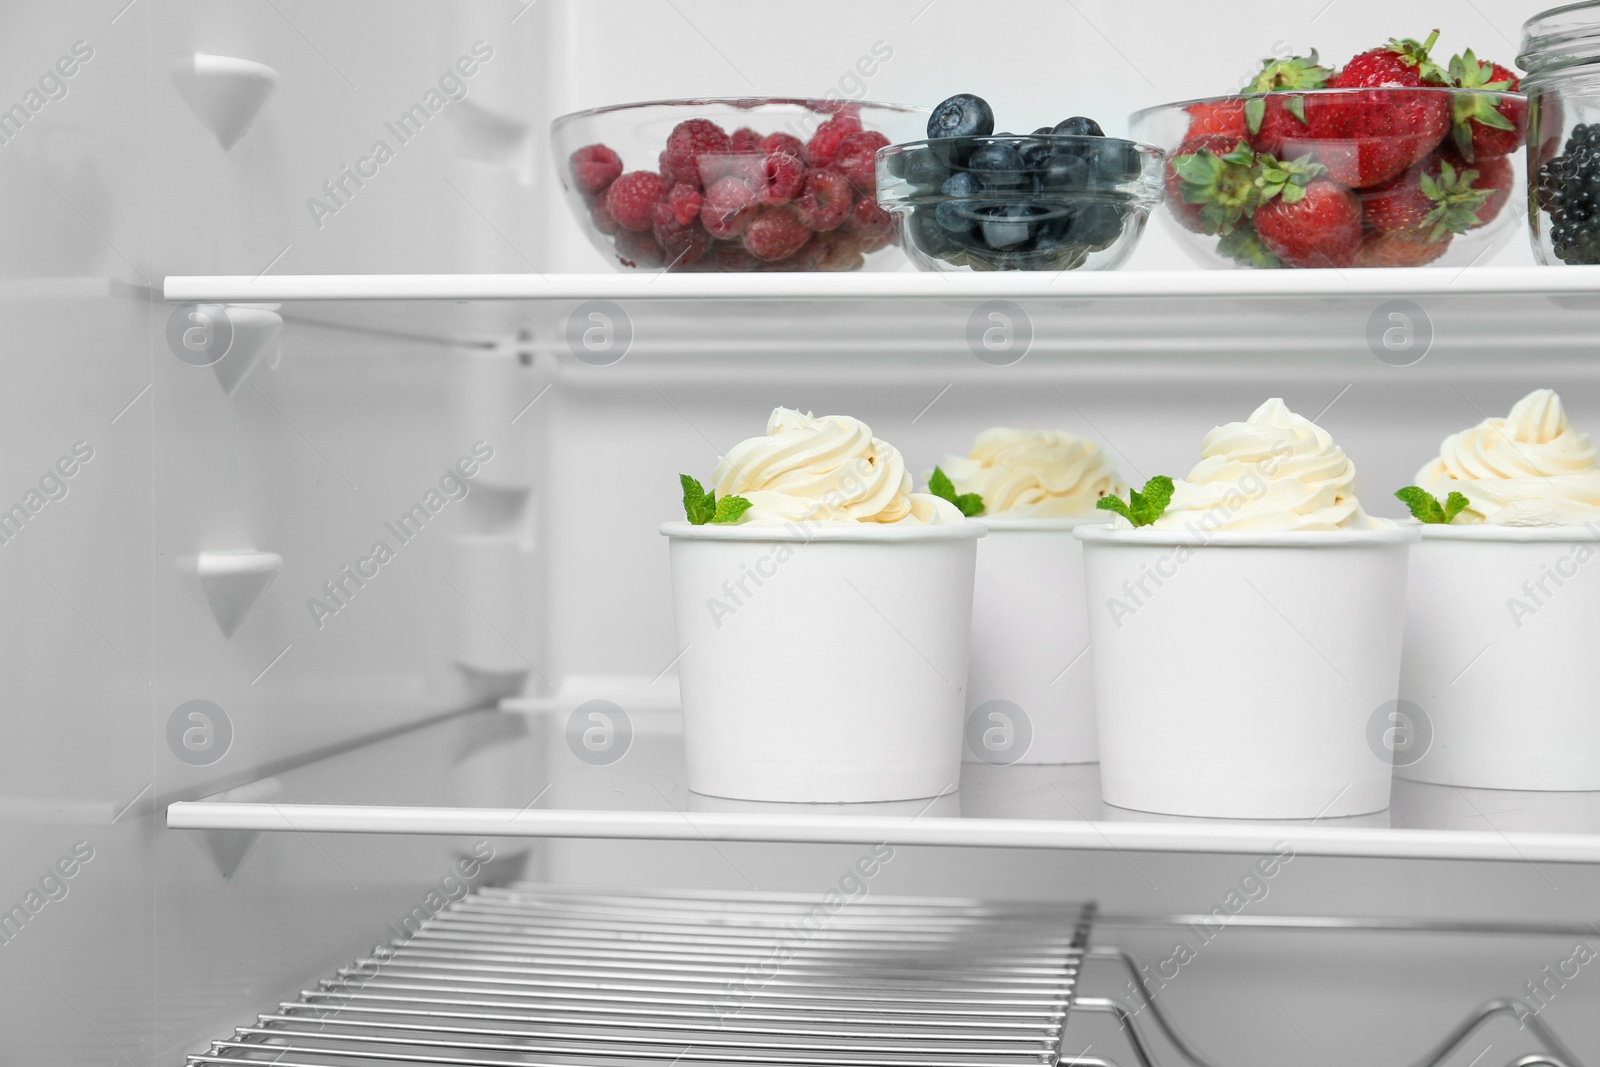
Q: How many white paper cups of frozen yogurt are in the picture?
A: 4